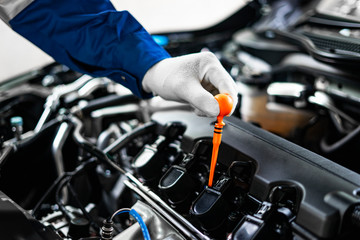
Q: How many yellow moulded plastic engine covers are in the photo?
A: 0